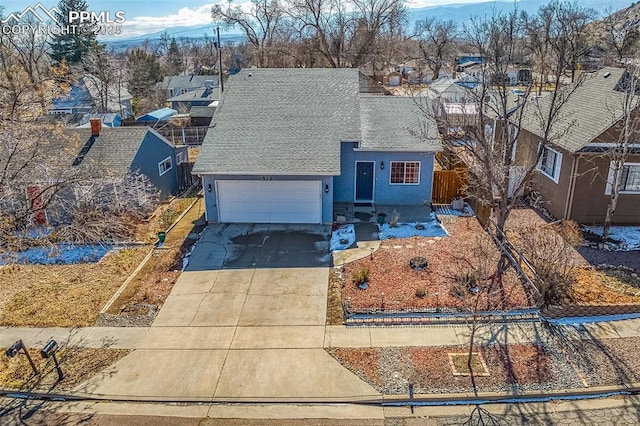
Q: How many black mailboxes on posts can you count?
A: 2